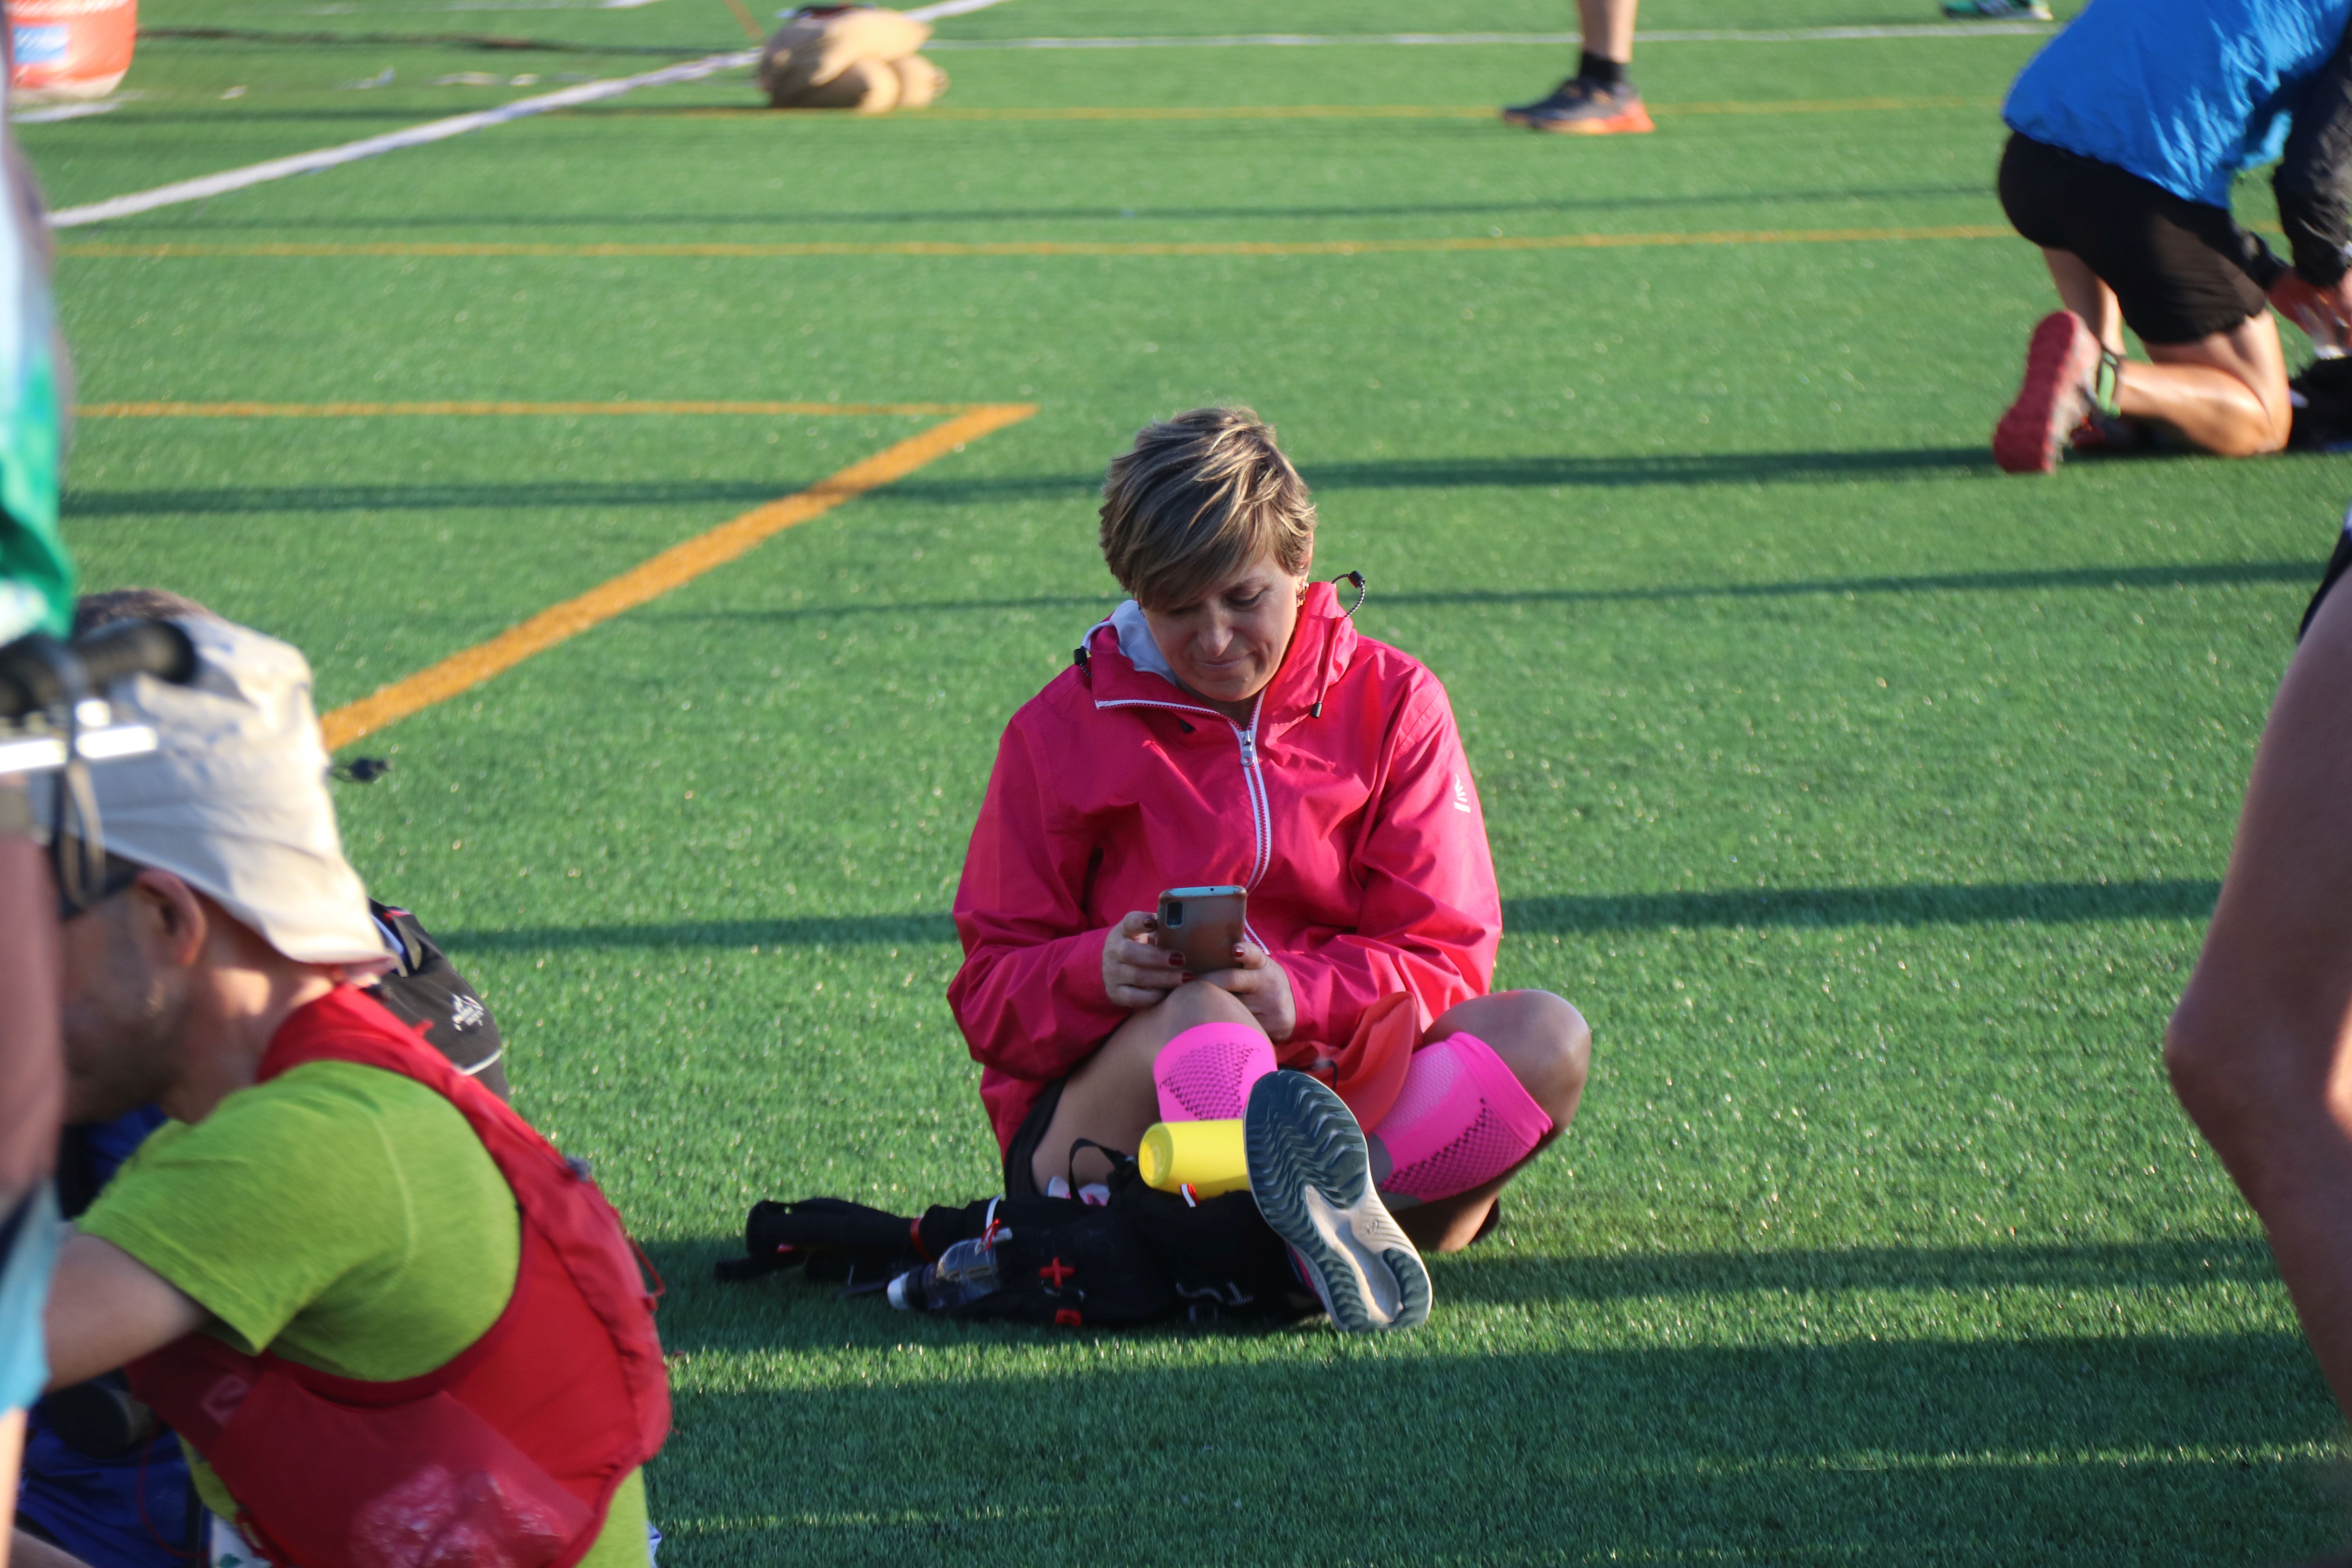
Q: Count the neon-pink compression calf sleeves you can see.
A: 2